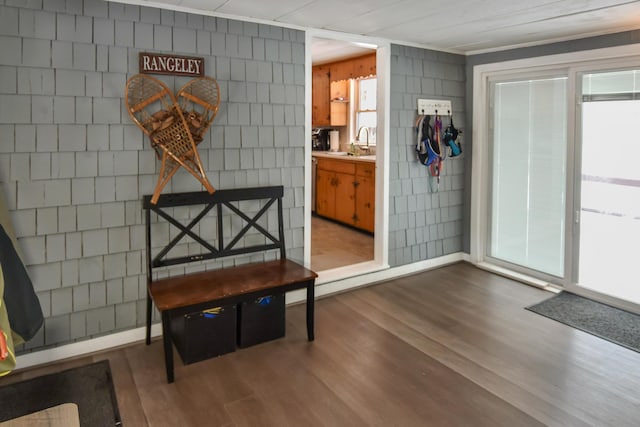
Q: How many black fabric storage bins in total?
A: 2